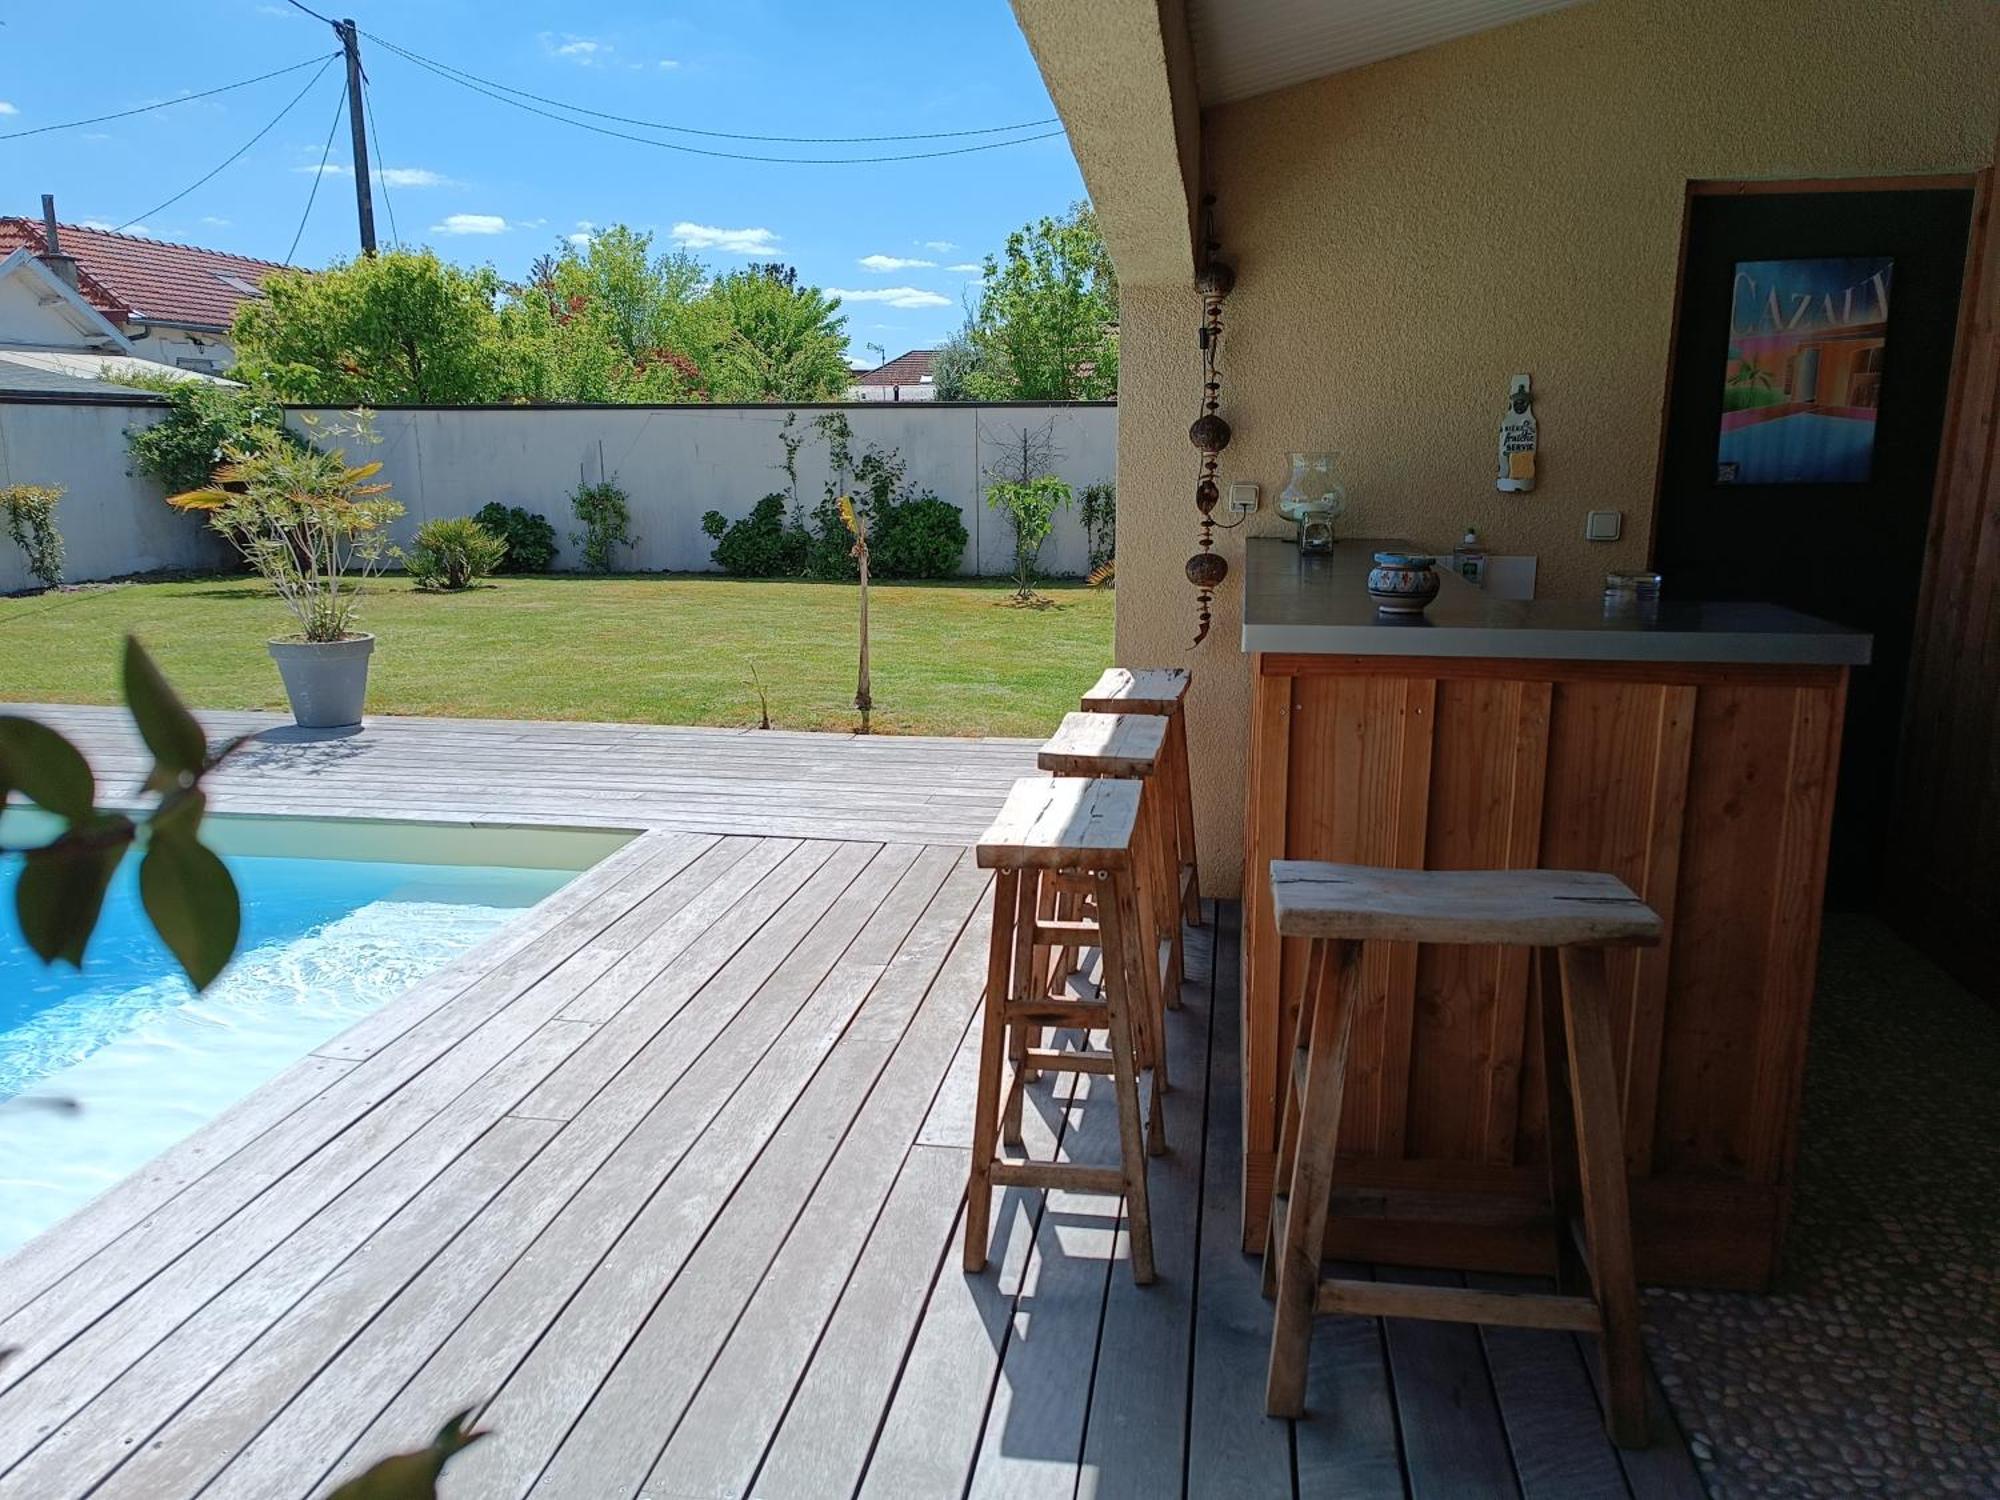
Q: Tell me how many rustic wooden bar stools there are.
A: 4